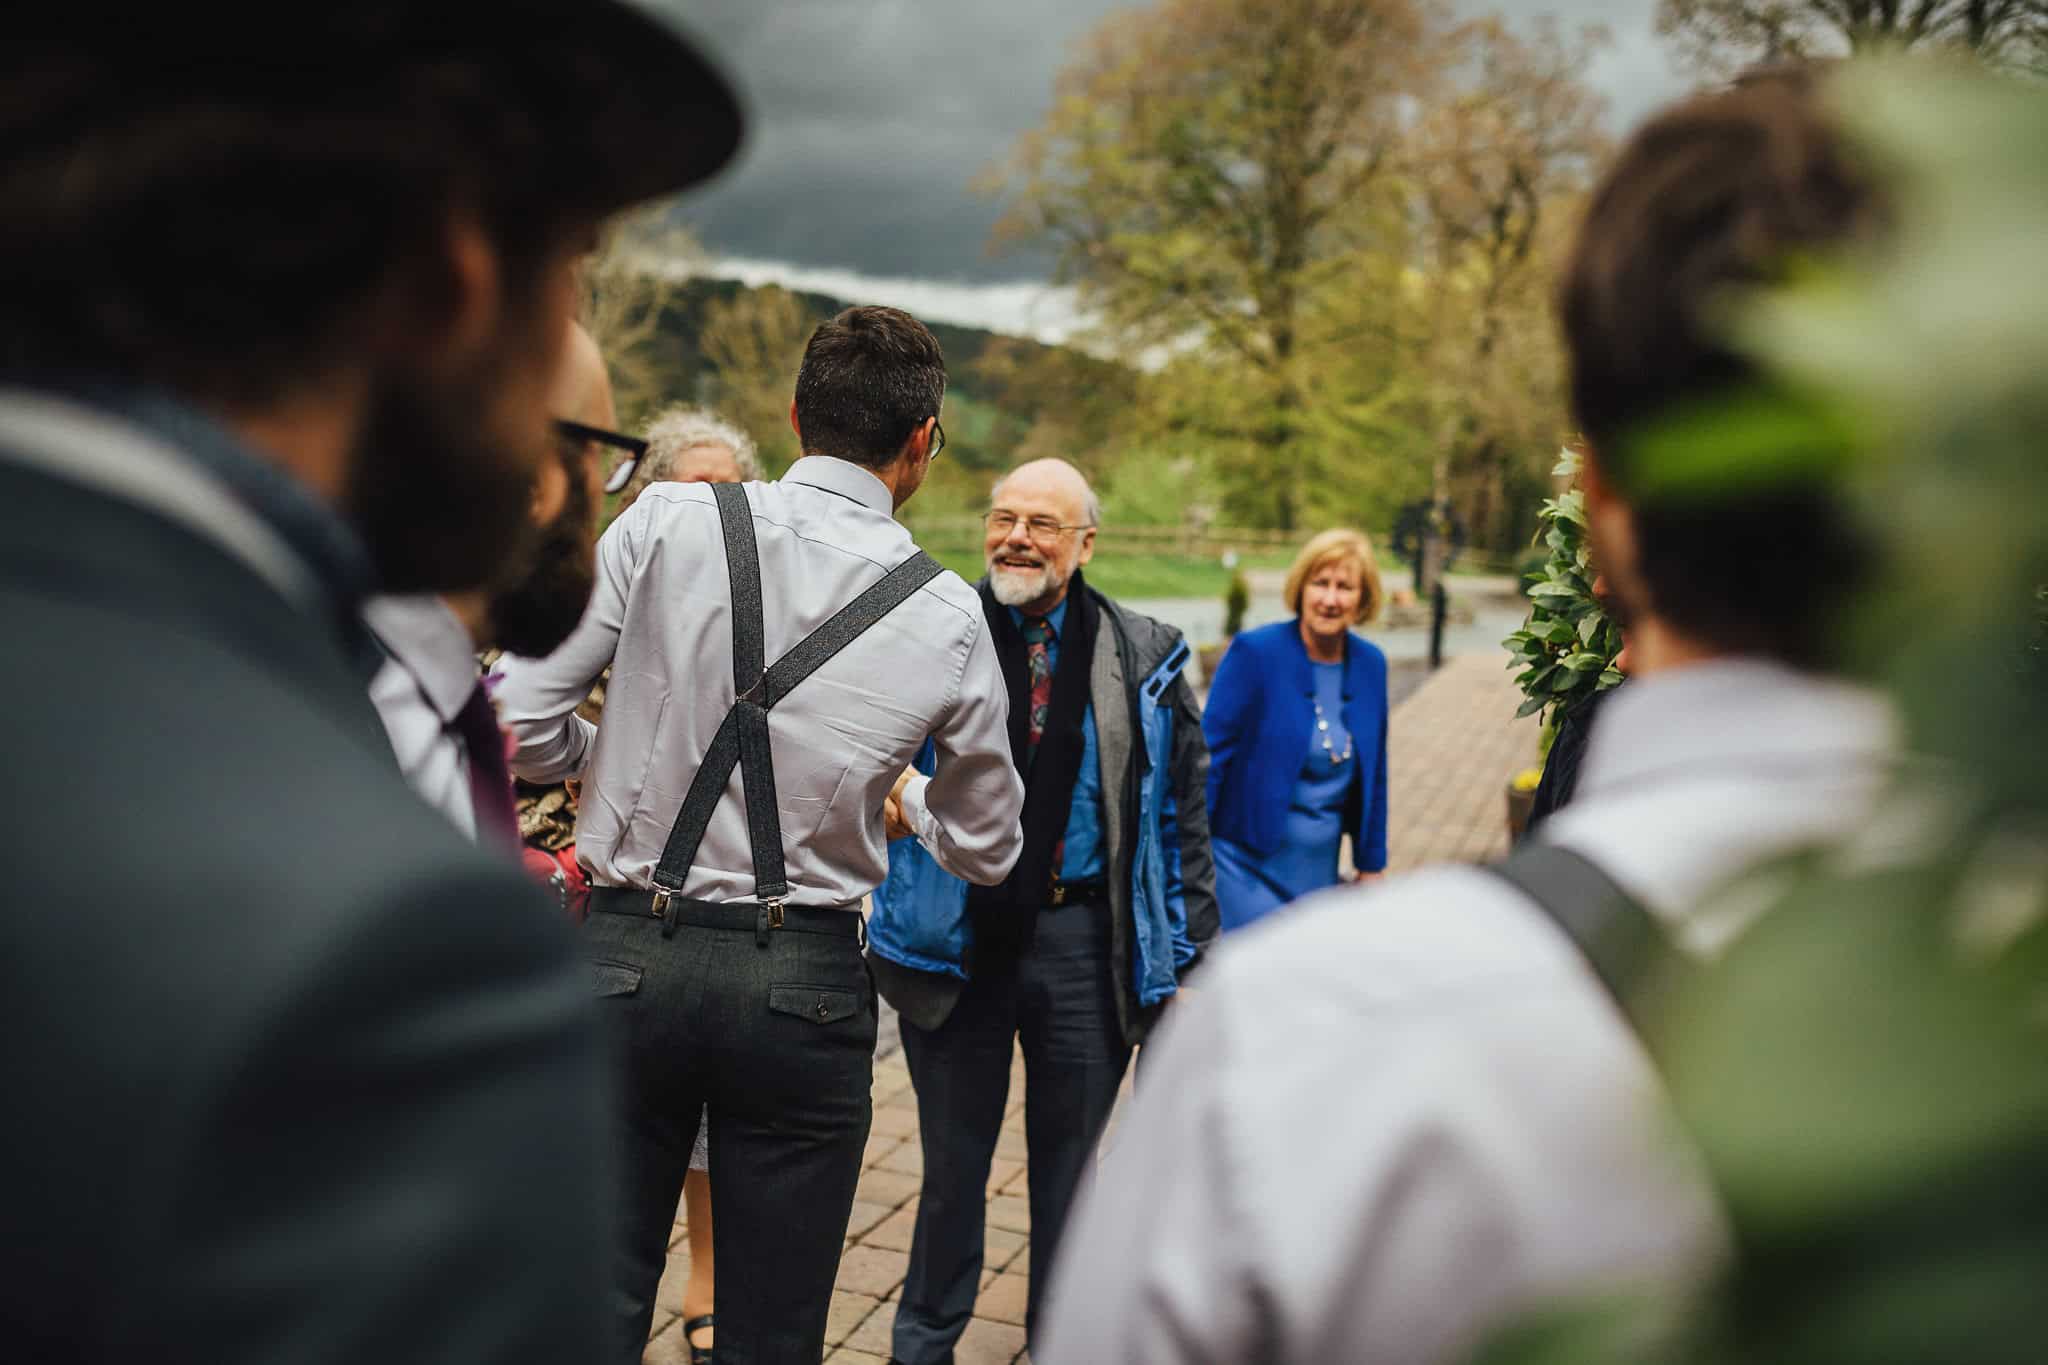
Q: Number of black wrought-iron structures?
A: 1